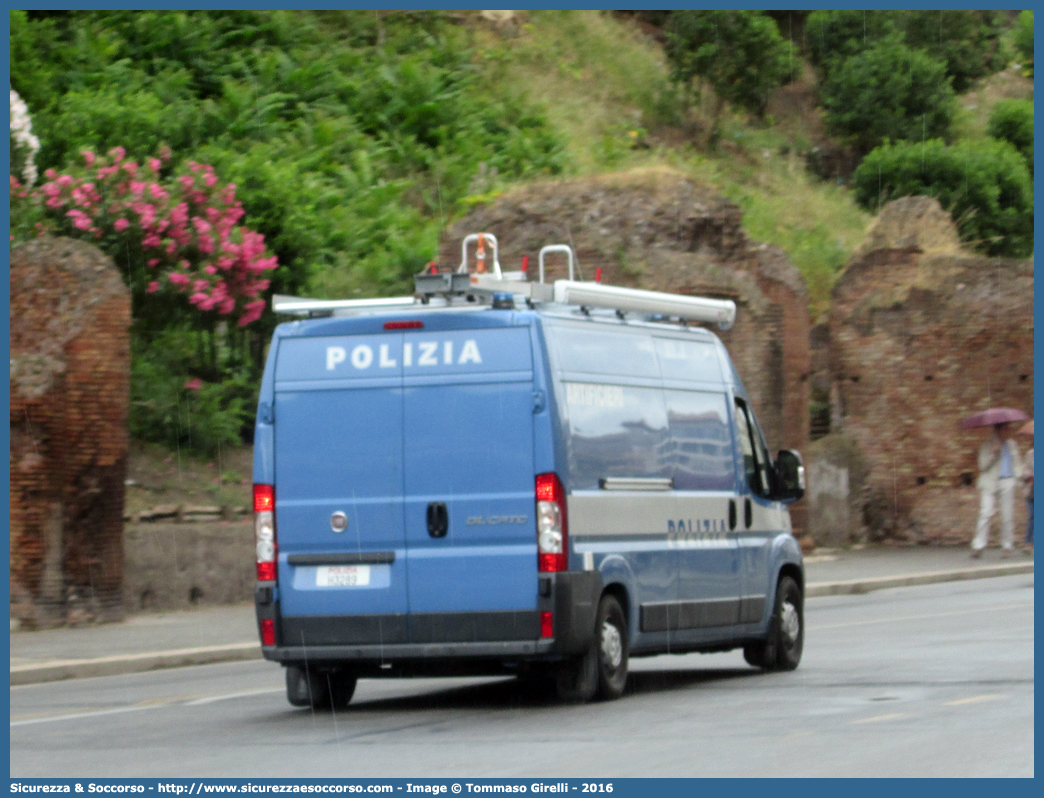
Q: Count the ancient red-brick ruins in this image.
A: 3